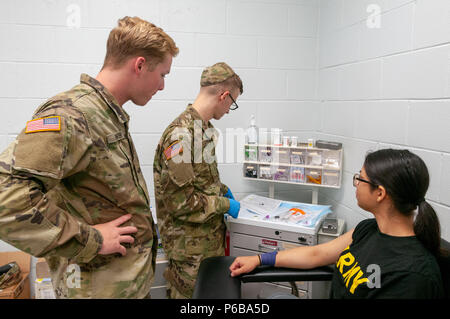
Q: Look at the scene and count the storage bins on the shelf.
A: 12